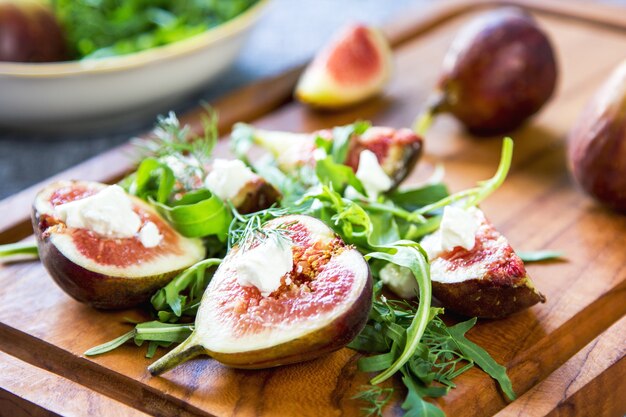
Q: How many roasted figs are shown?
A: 0